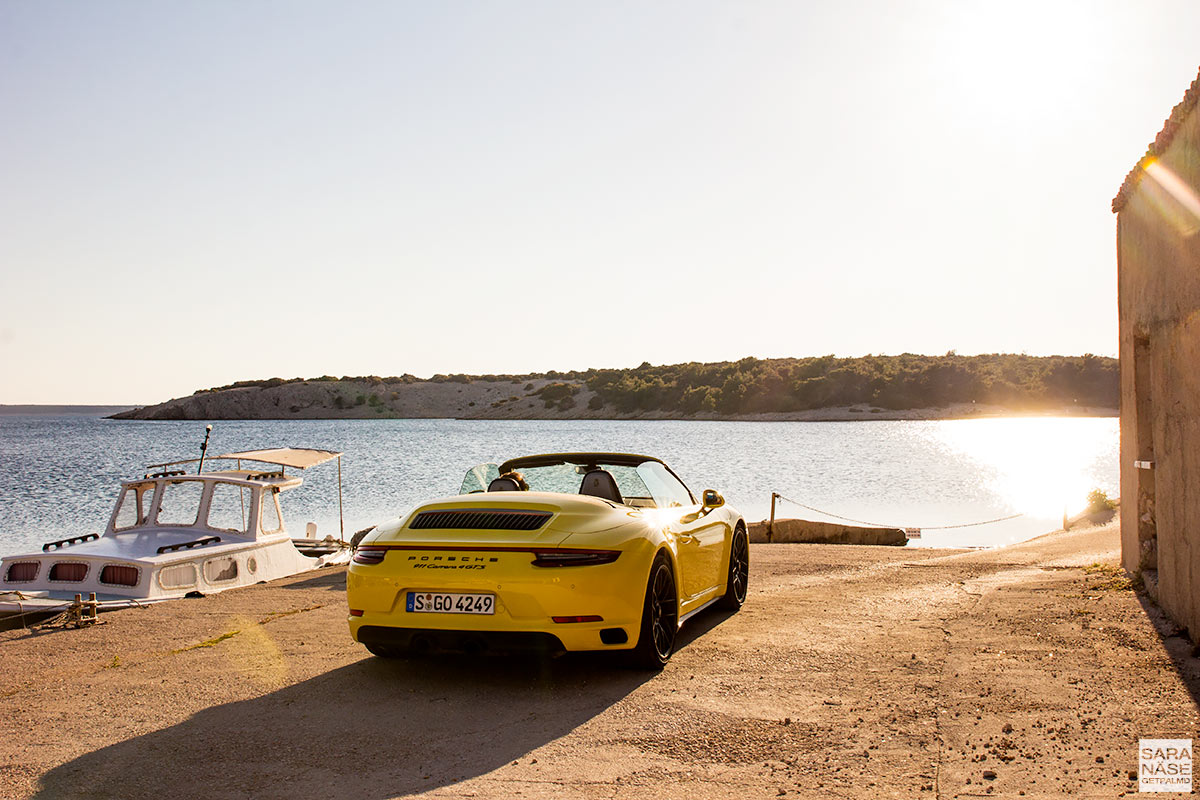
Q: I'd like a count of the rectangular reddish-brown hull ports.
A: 3